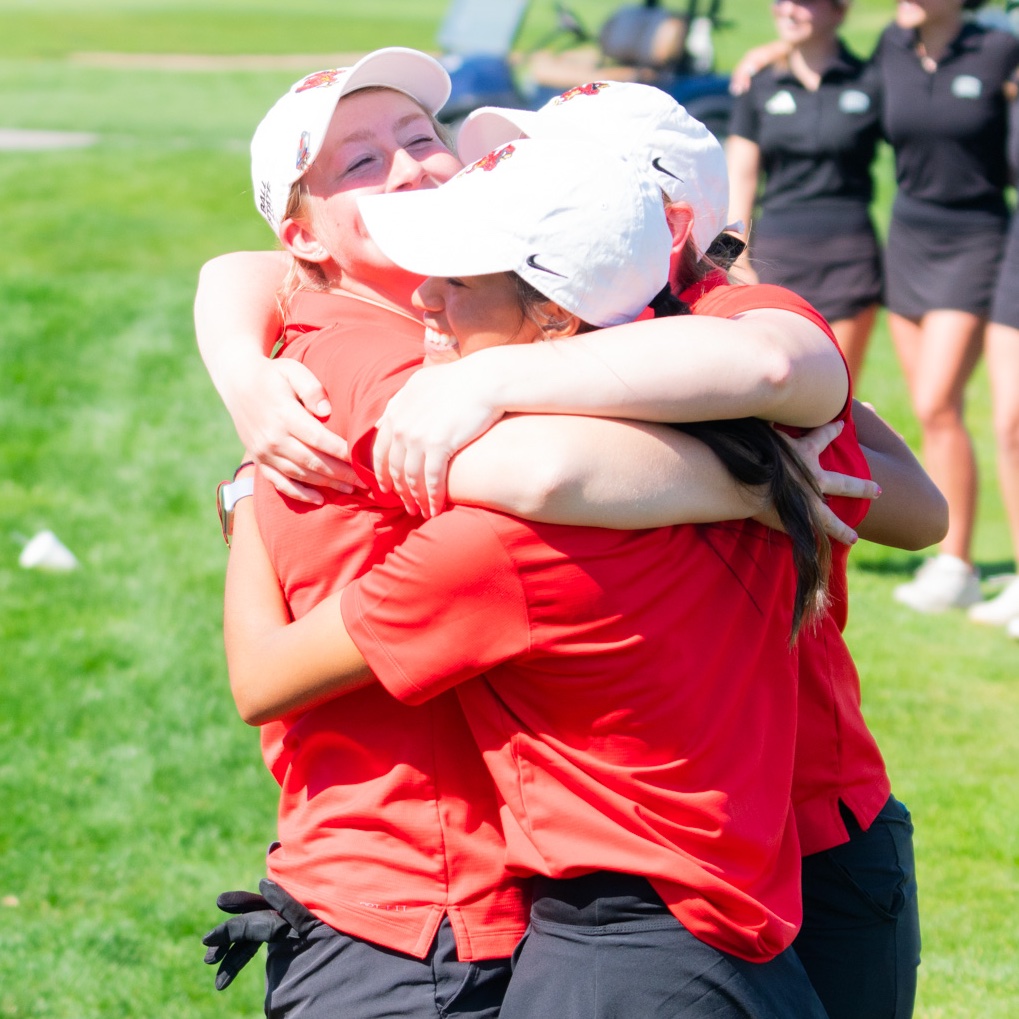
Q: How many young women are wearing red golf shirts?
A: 3